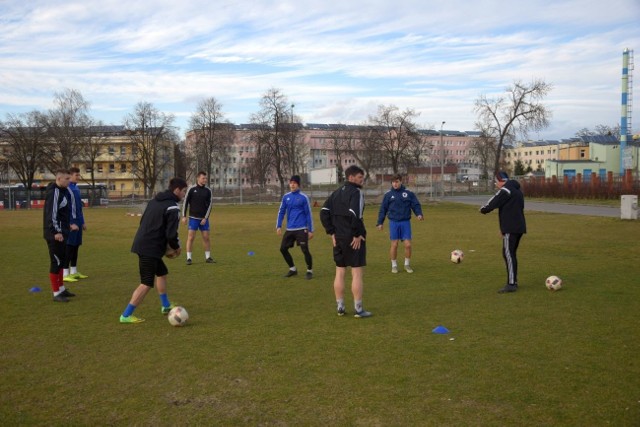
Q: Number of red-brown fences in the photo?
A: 1